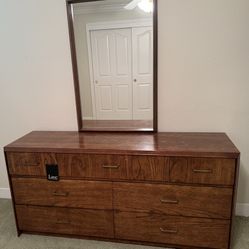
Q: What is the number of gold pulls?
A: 7